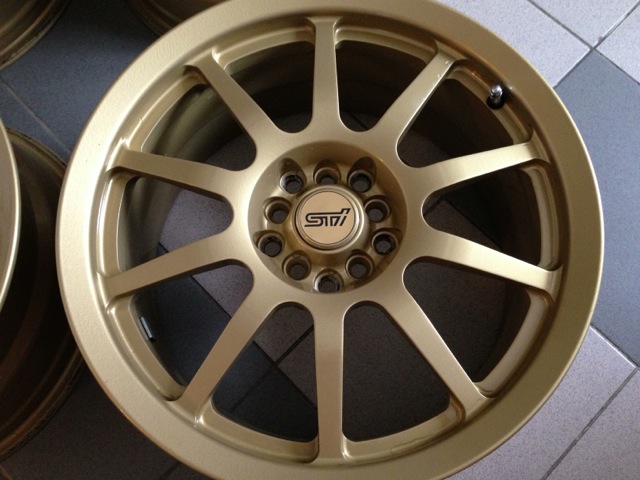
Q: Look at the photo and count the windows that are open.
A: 0